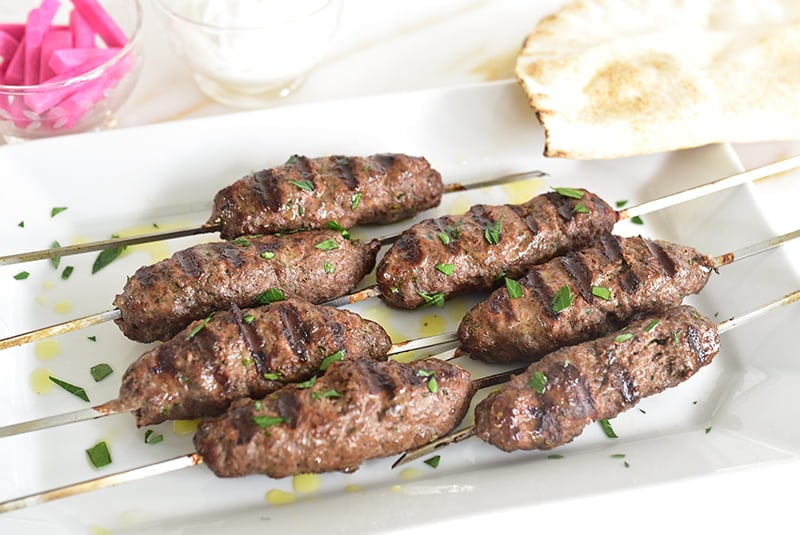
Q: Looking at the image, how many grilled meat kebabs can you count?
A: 7